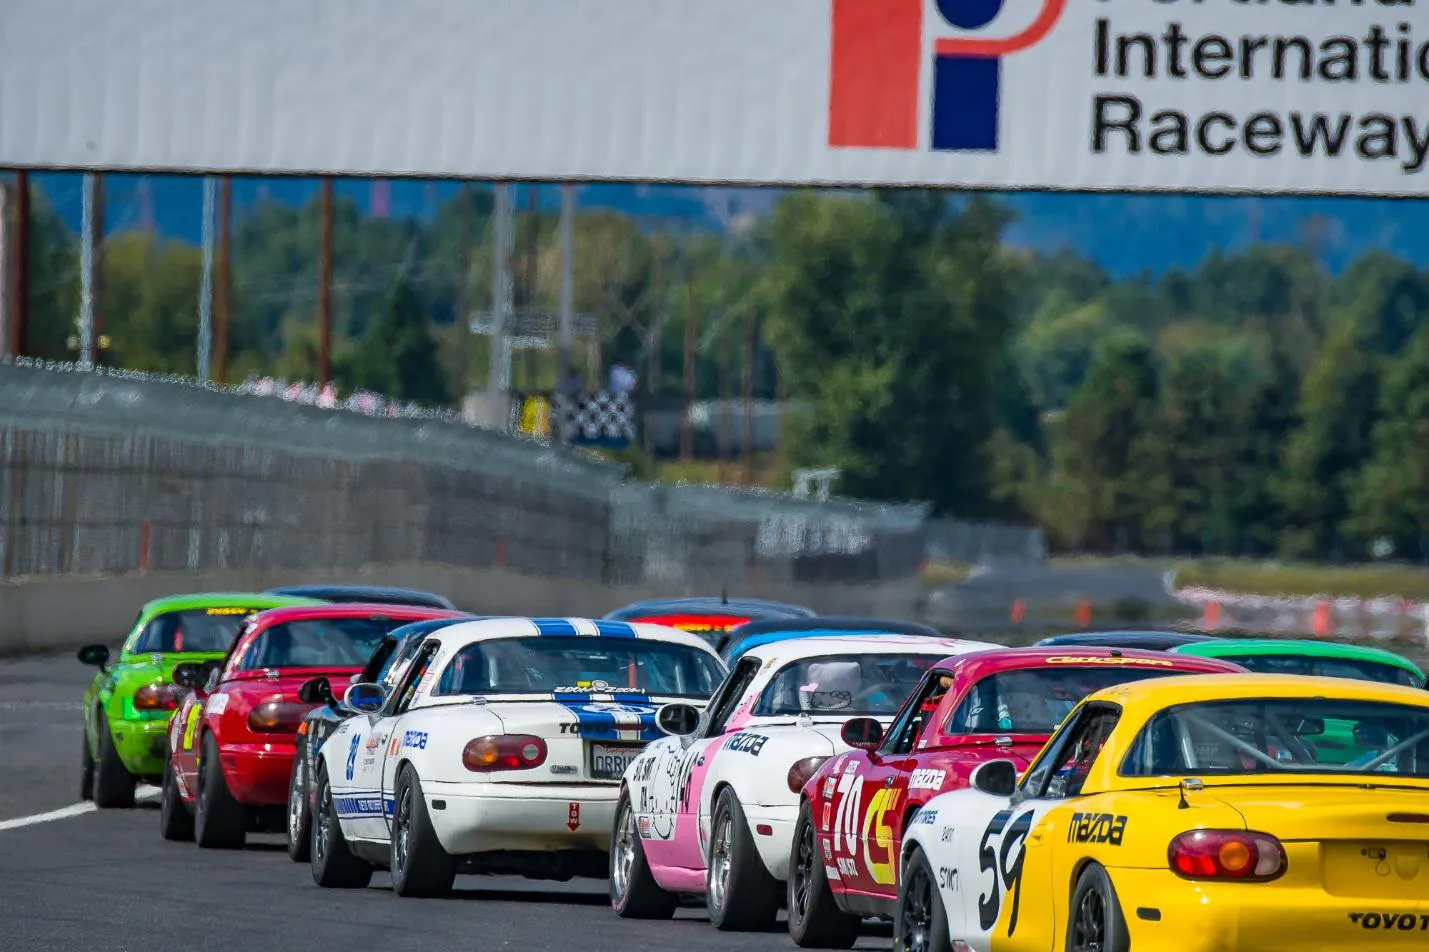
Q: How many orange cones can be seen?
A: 4